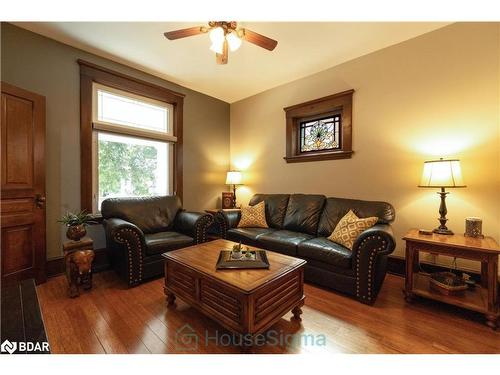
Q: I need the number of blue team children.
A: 0